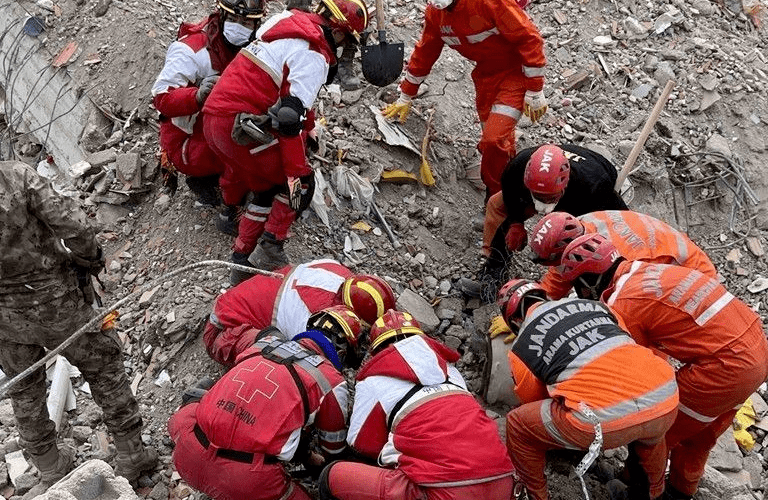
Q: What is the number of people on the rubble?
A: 11